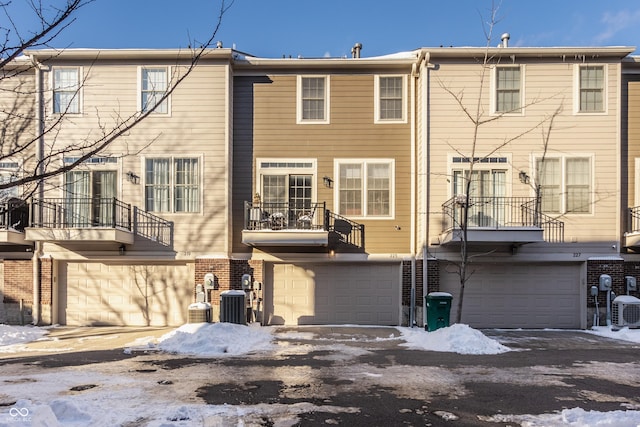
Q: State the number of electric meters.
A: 4